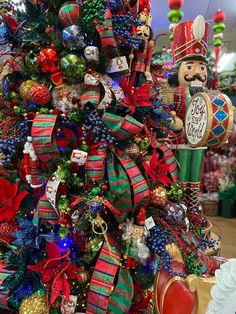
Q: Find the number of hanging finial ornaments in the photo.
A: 2